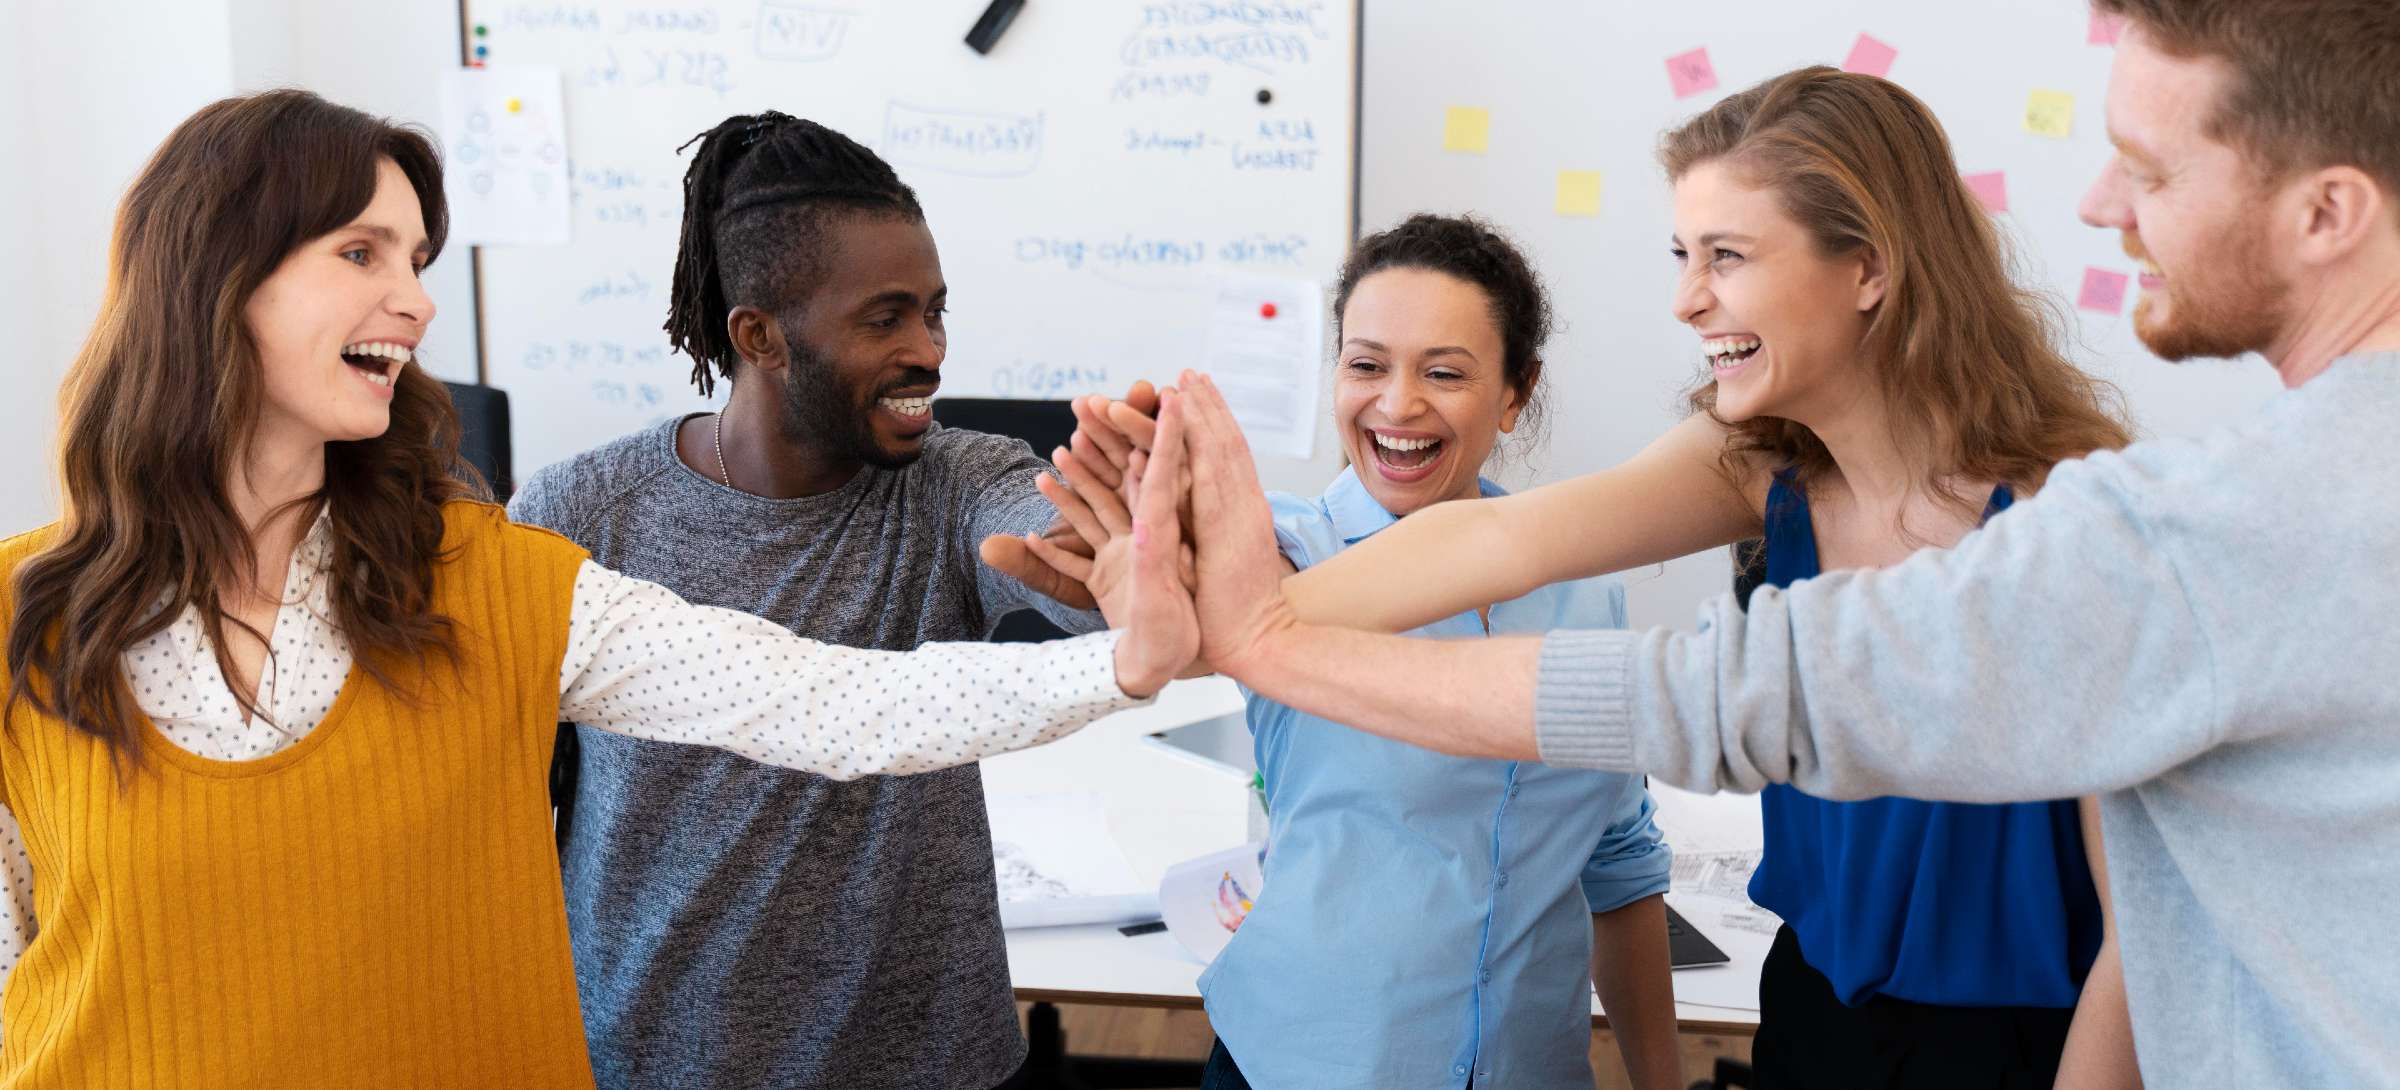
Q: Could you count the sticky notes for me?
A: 8